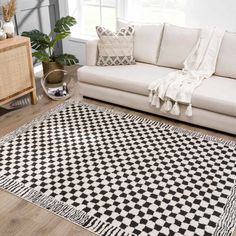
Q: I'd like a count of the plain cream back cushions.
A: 3